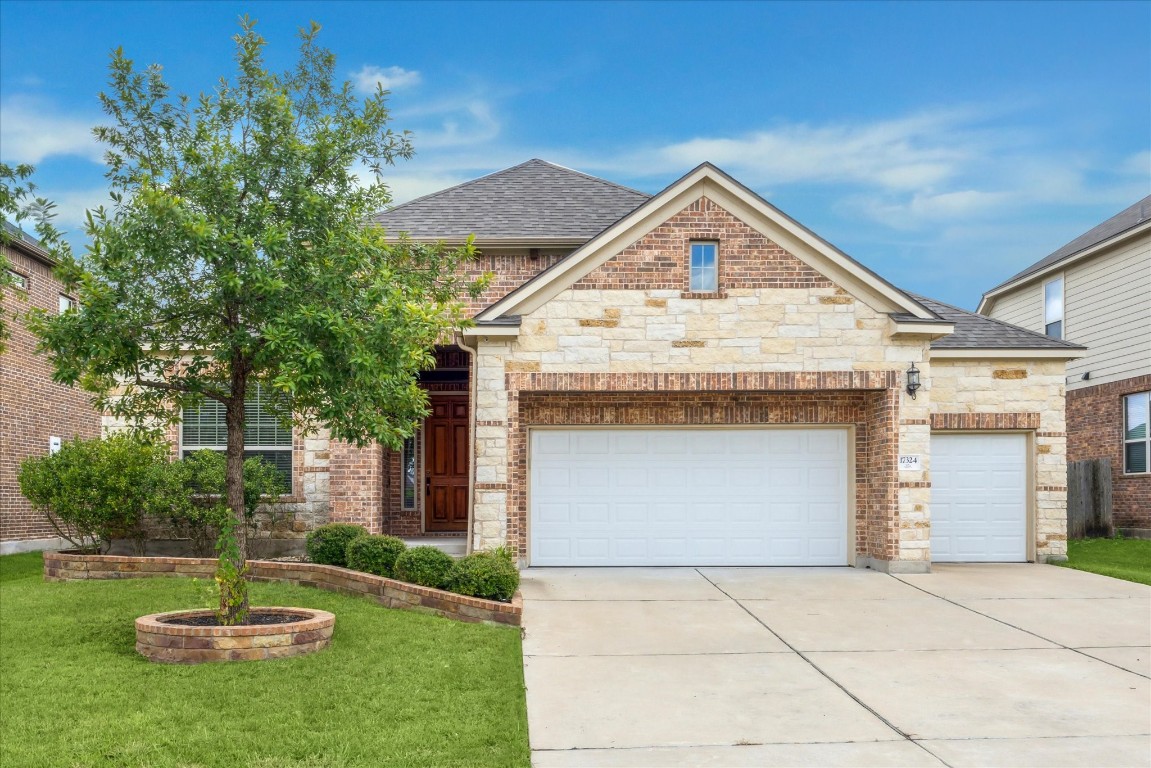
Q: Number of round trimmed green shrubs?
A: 4